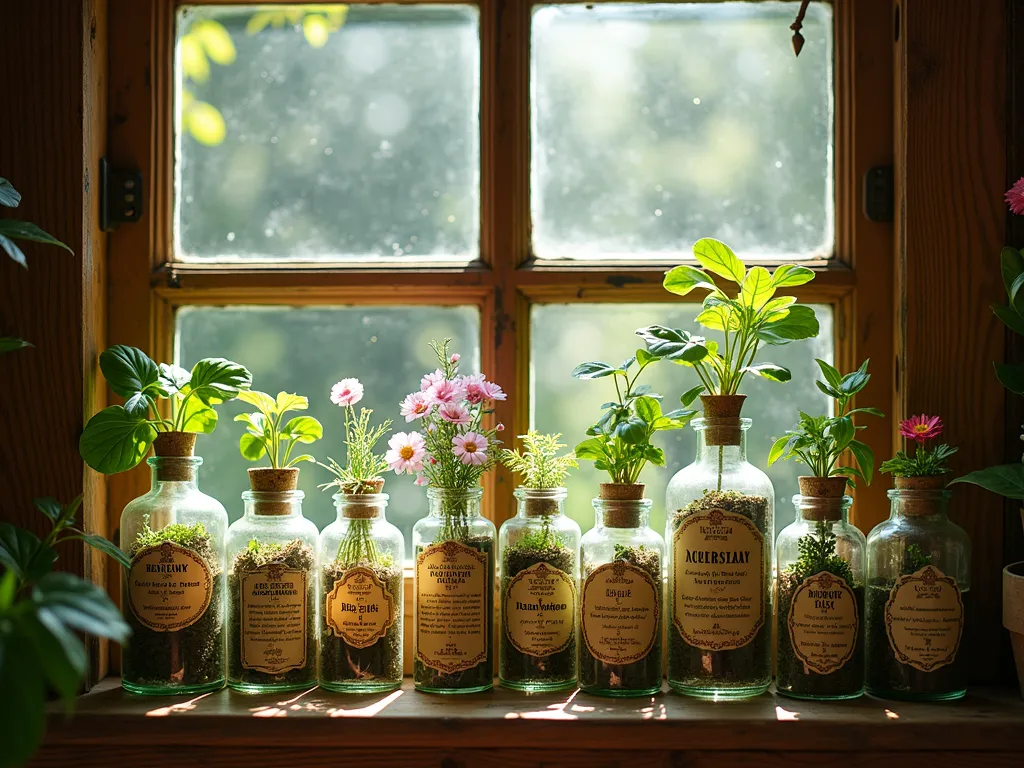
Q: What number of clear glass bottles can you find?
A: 9